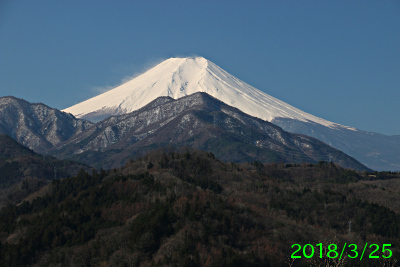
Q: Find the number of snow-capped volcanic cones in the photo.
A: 1